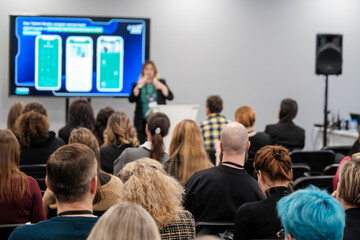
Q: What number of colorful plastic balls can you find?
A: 0